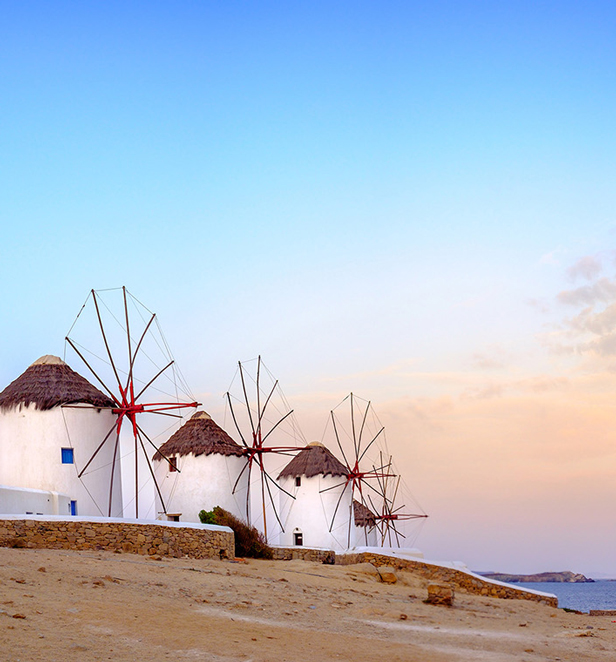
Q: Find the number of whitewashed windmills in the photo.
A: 4